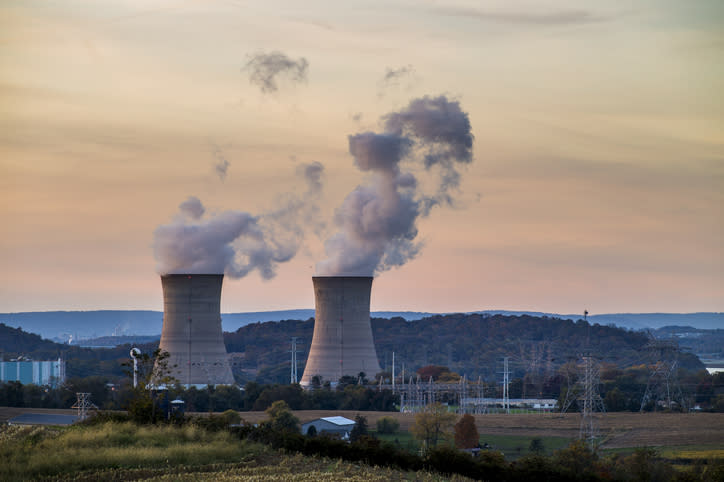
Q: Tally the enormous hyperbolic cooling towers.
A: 2